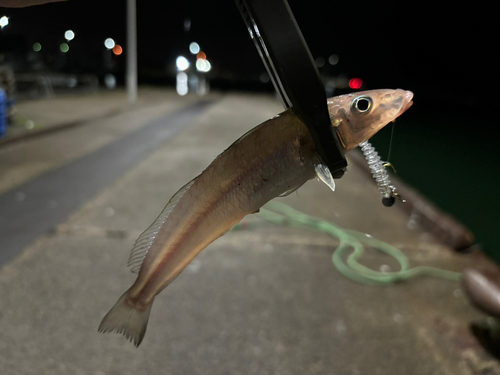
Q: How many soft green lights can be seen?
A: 2